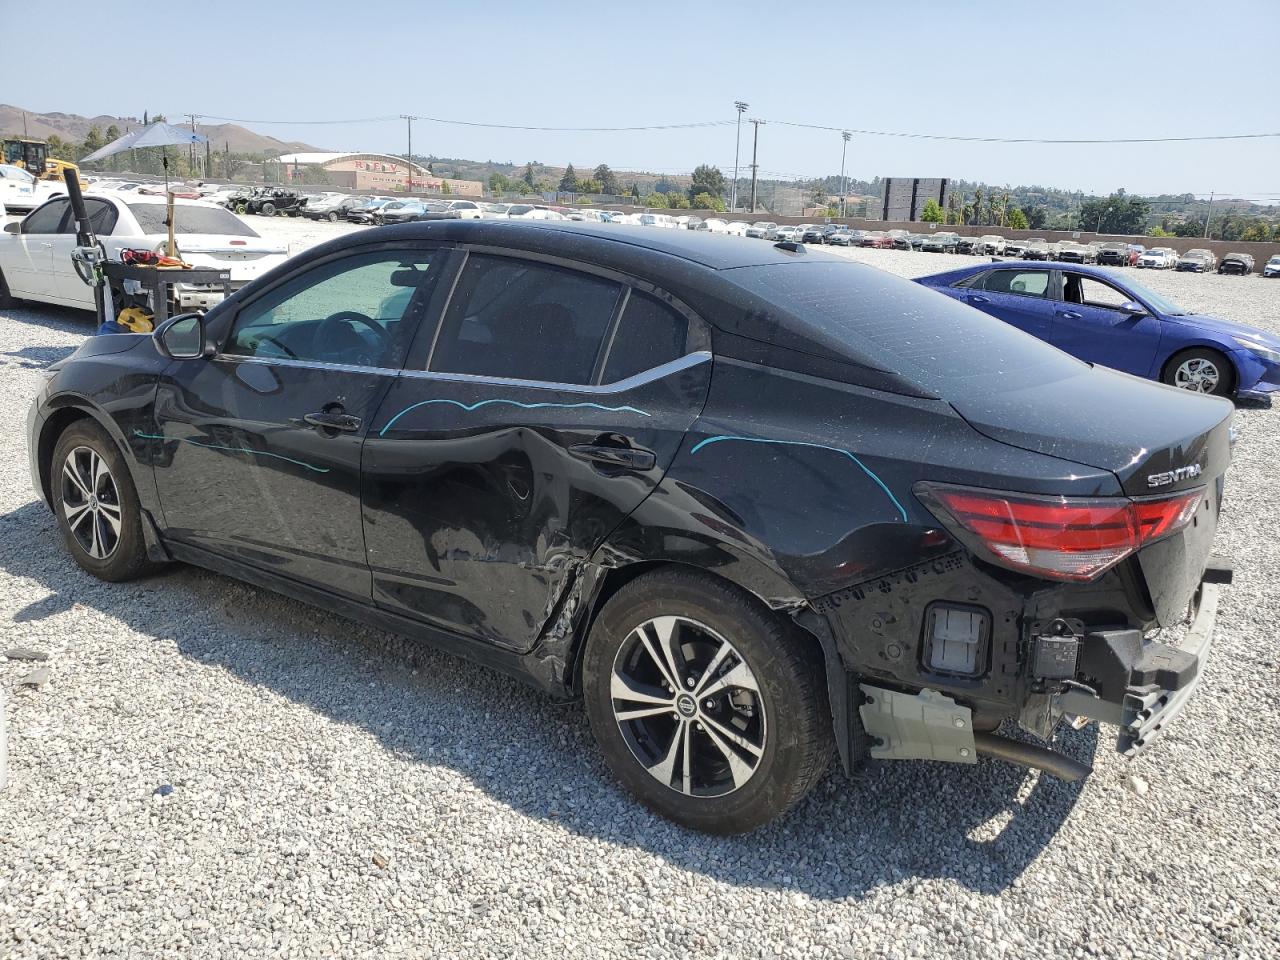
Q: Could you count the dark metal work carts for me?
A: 1